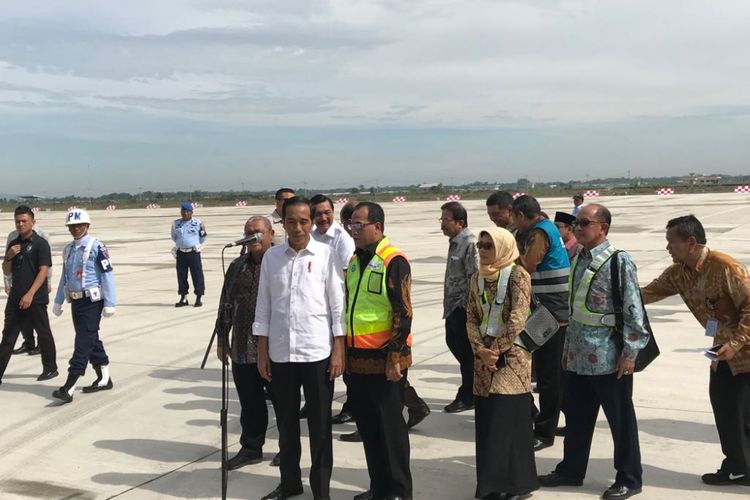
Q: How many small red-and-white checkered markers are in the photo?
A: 13